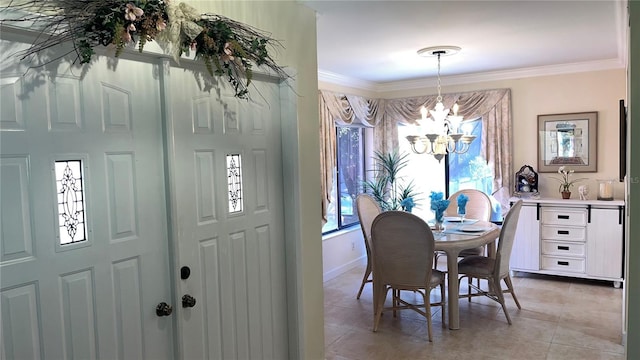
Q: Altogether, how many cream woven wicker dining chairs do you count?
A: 4